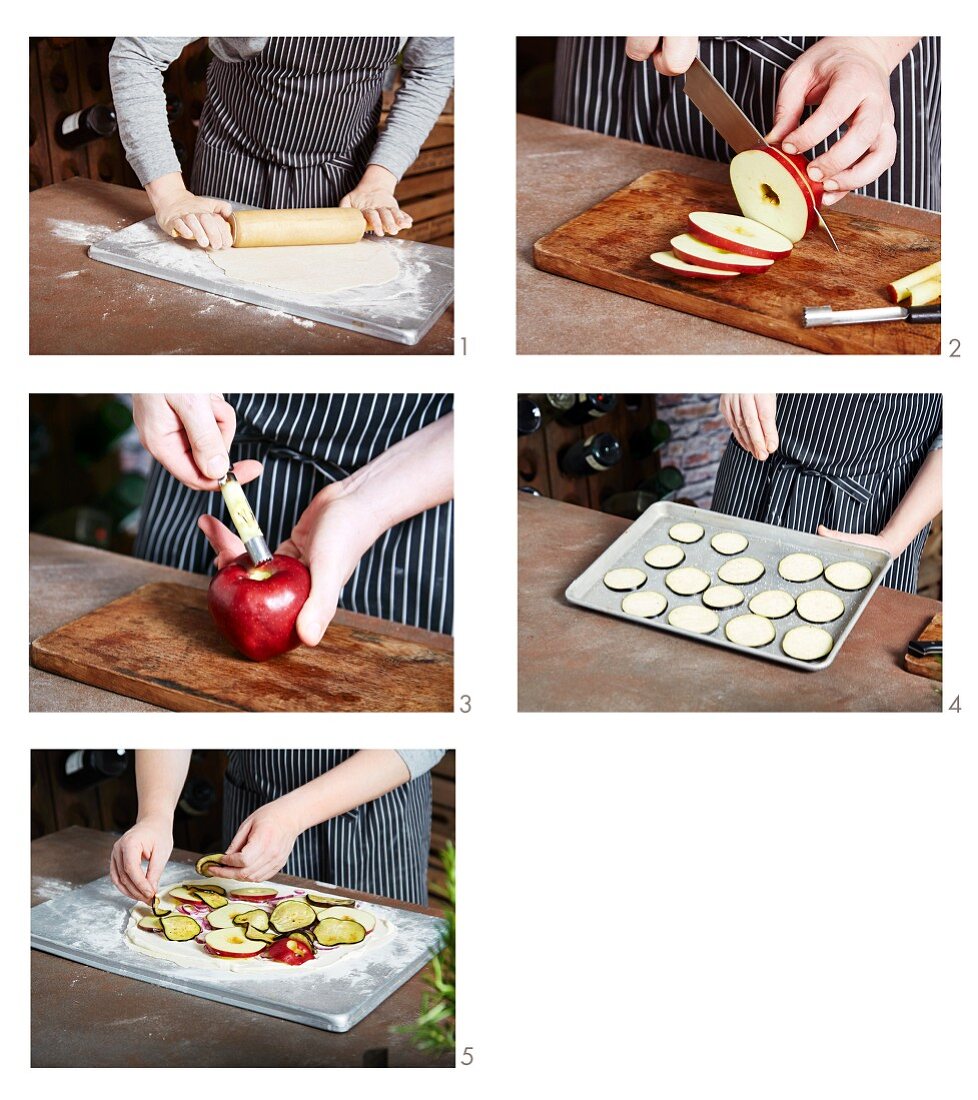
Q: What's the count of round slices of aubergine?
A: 15